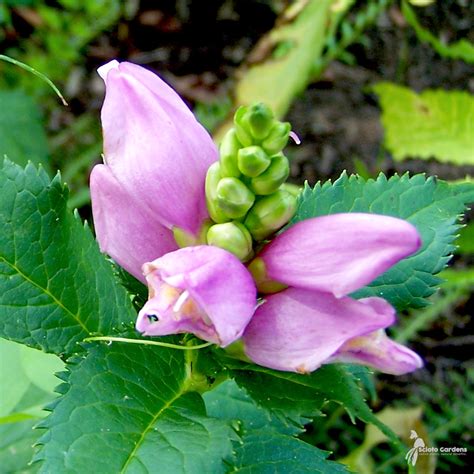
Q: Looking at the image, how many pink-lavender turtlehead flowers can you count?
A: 5